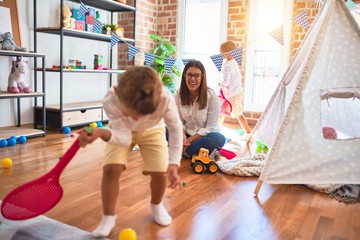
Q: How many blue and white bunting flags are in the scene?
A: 11